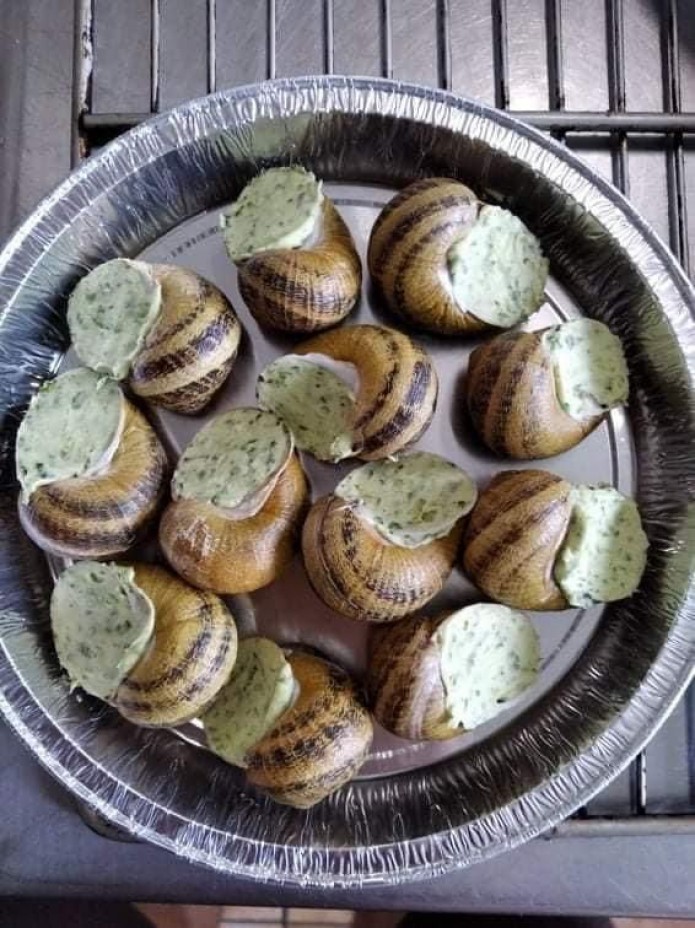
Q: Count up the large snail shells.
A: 12